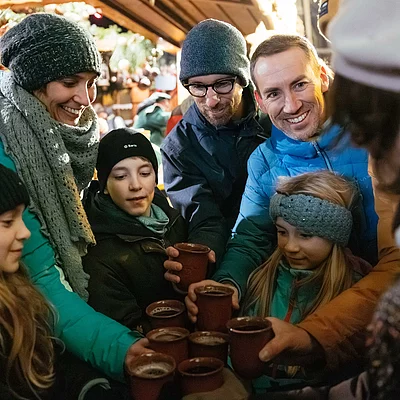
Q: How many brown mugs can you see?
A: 8